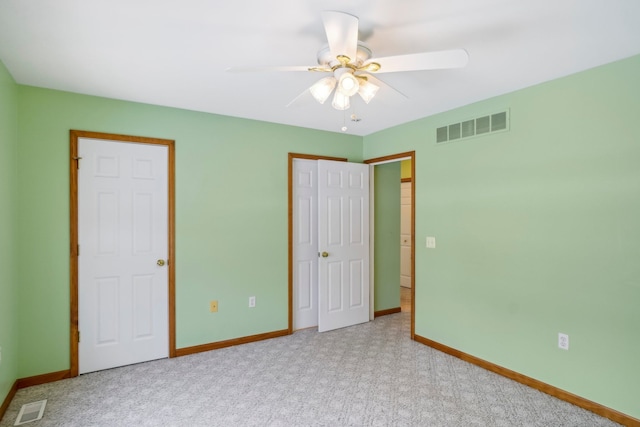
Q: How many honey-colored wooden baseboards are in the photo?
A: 5